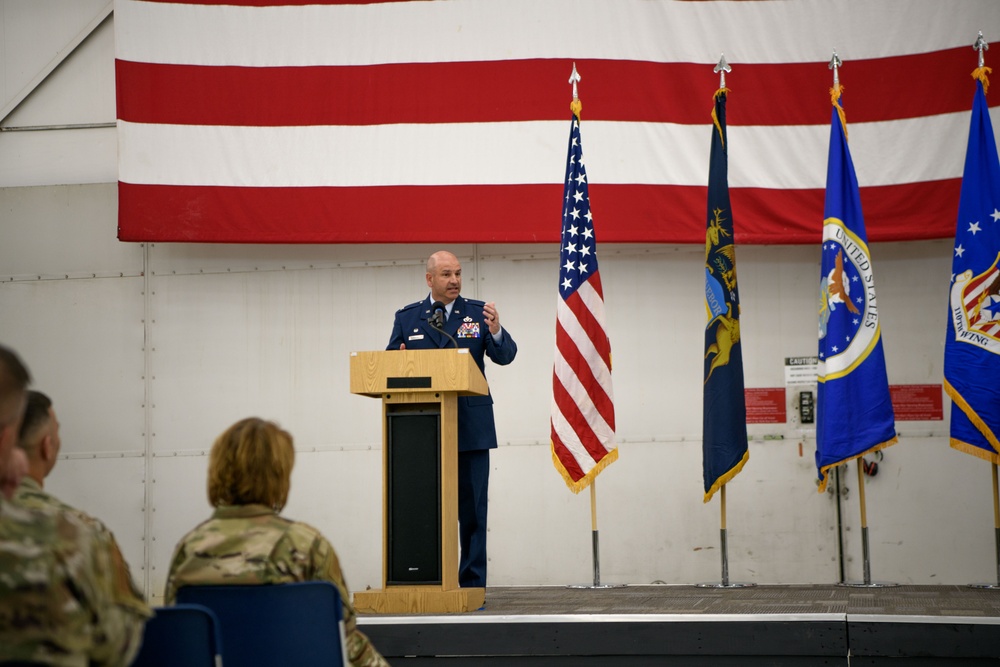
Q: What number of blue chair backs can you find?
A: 2